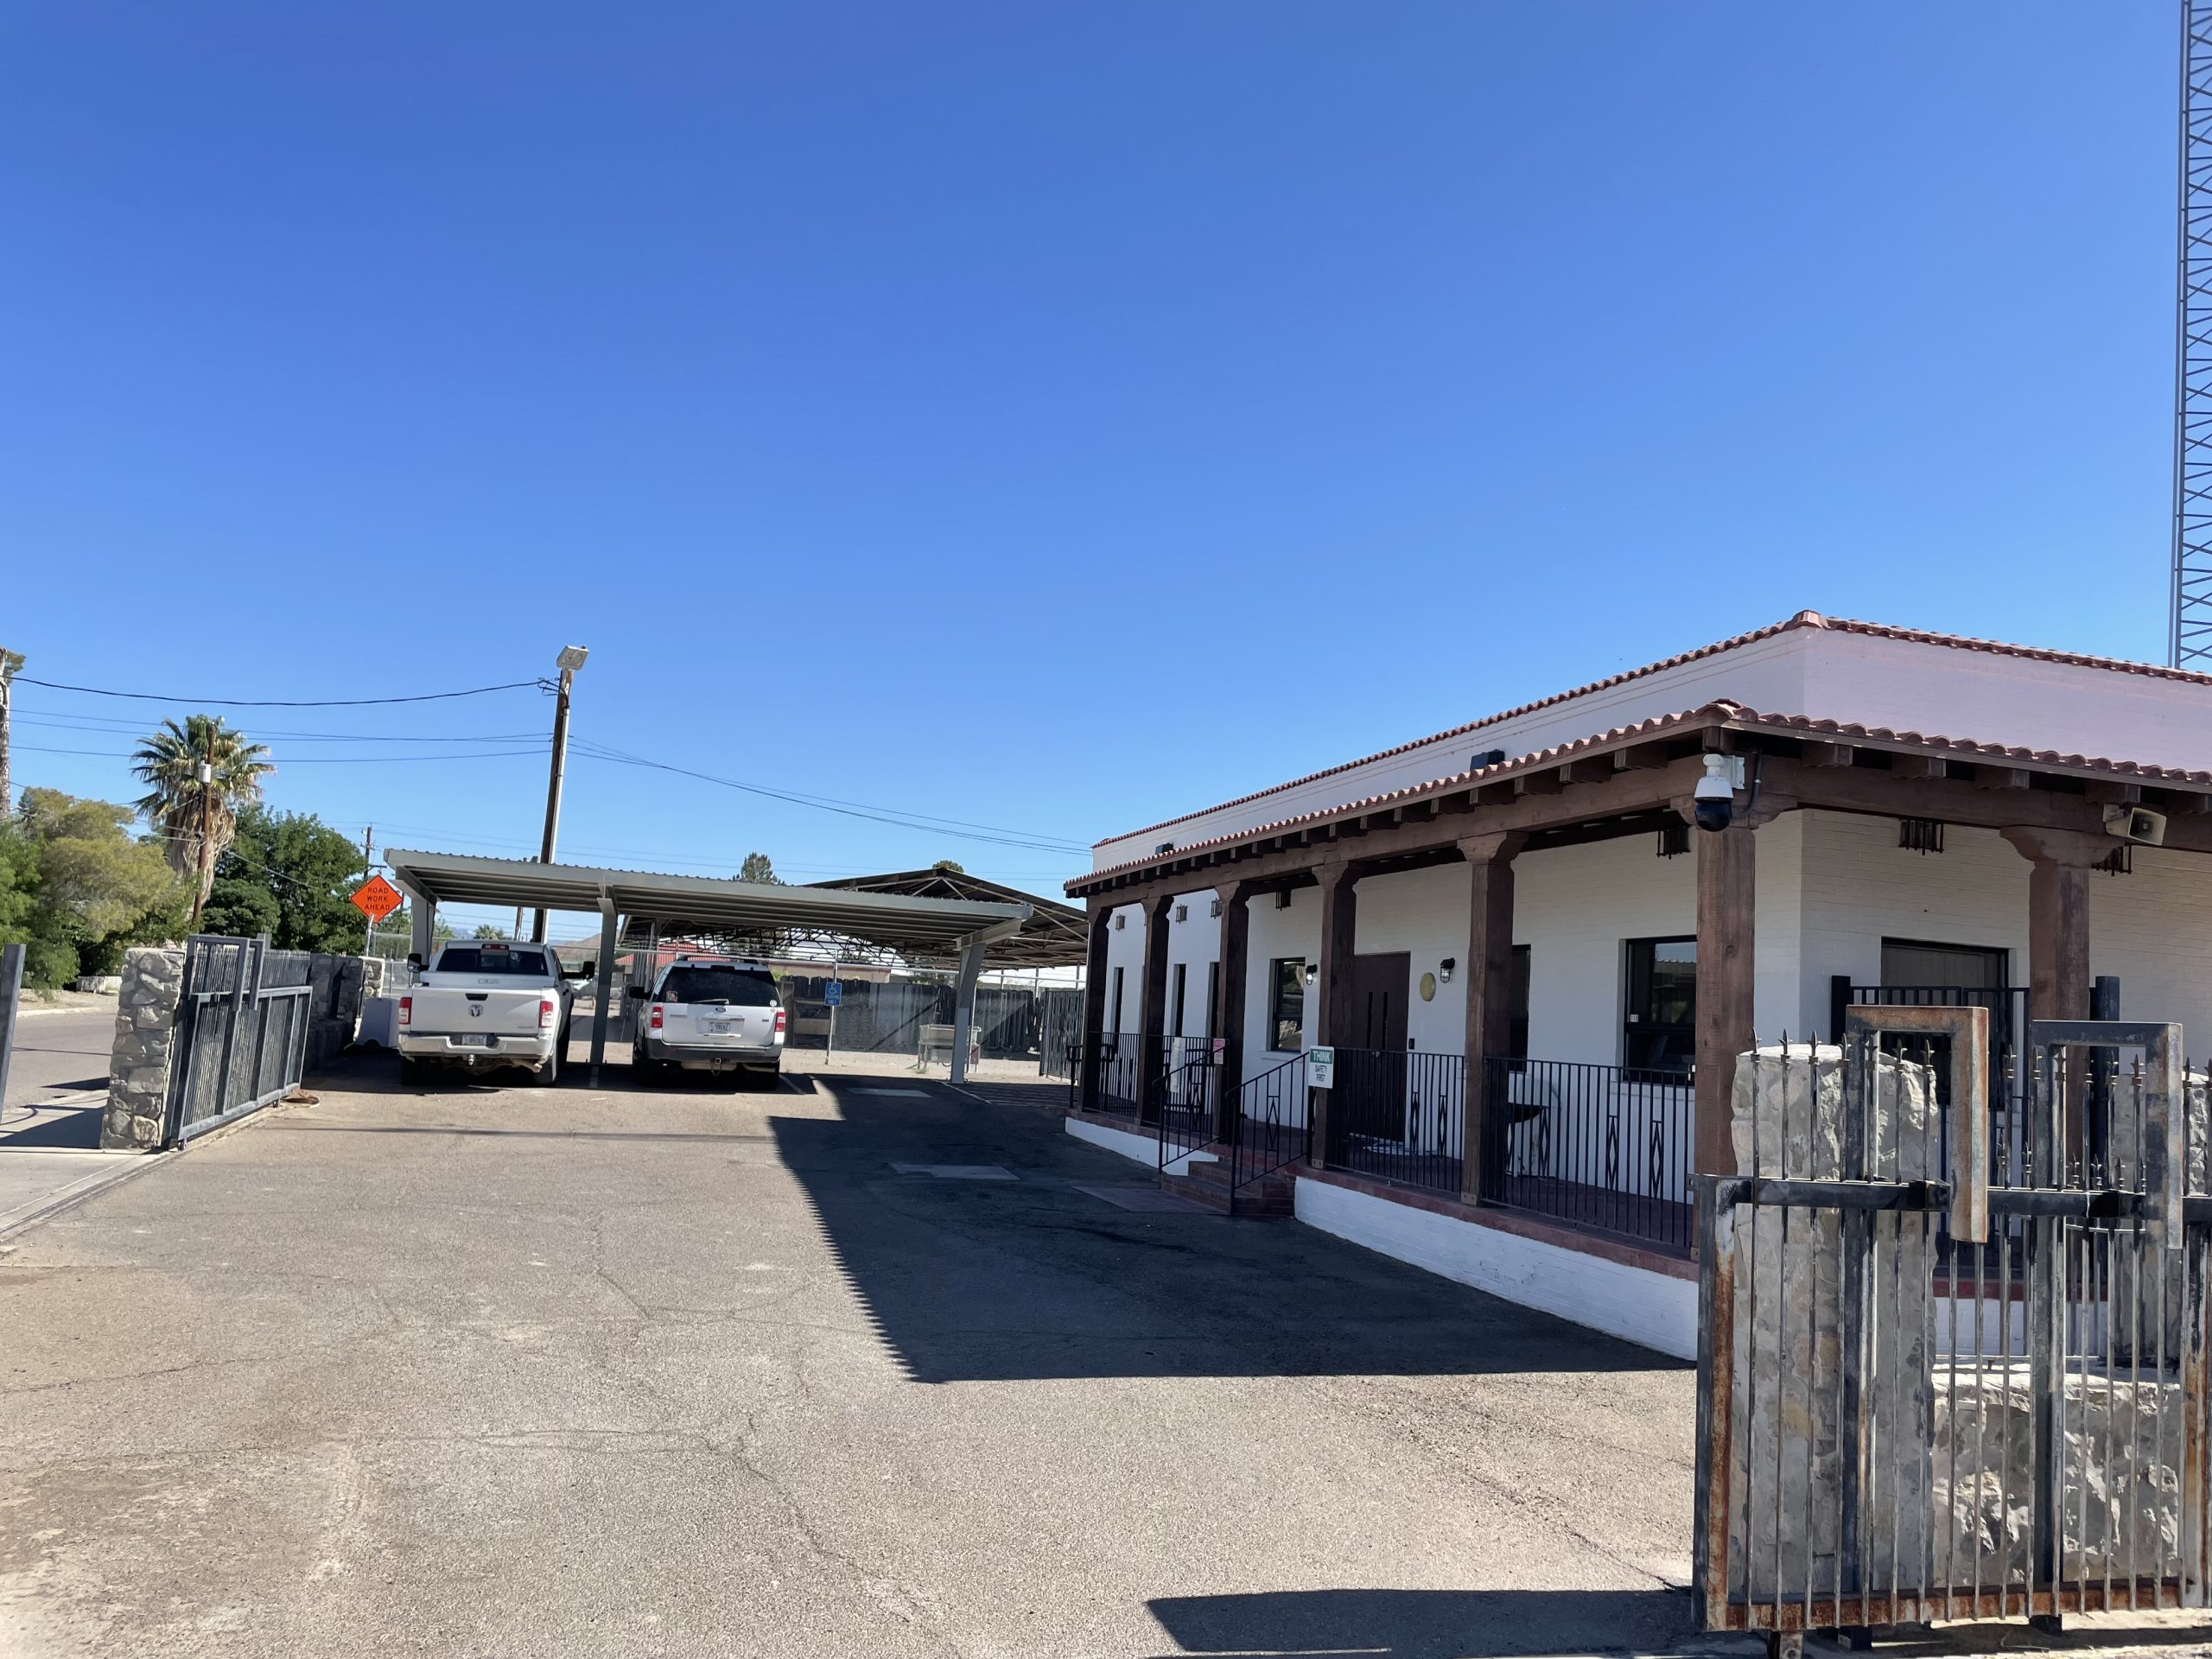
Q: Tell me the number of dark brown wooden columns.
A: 7